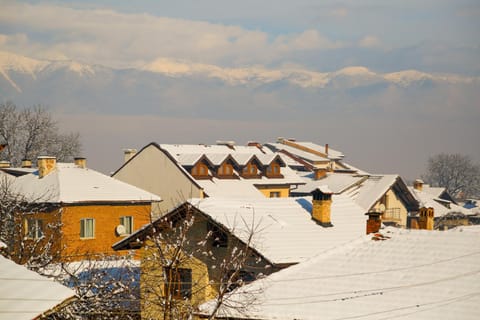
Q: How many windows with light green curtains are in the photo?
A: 2